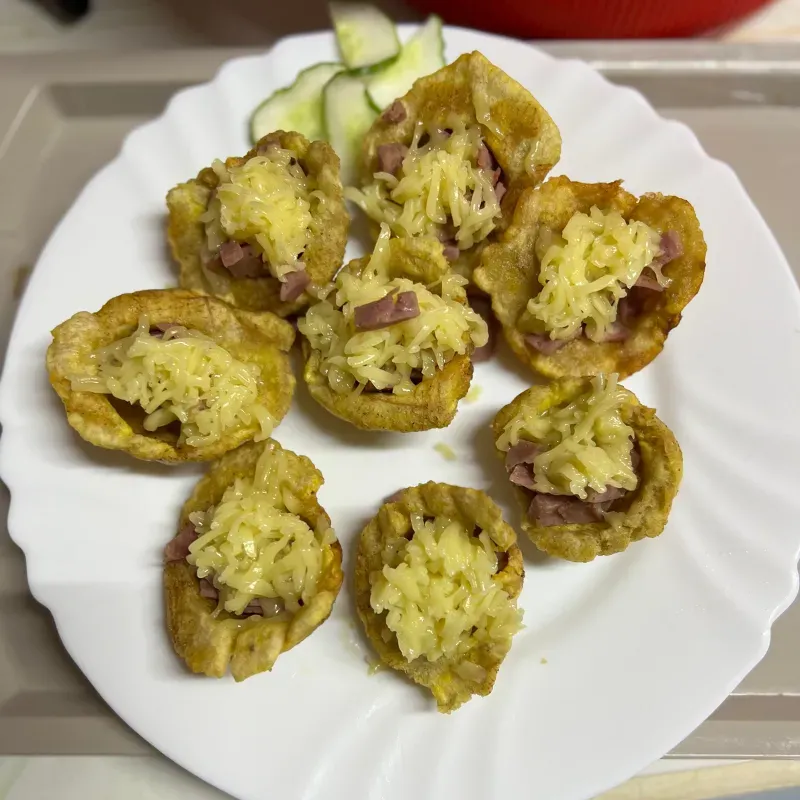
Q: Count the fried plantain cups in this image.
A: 8